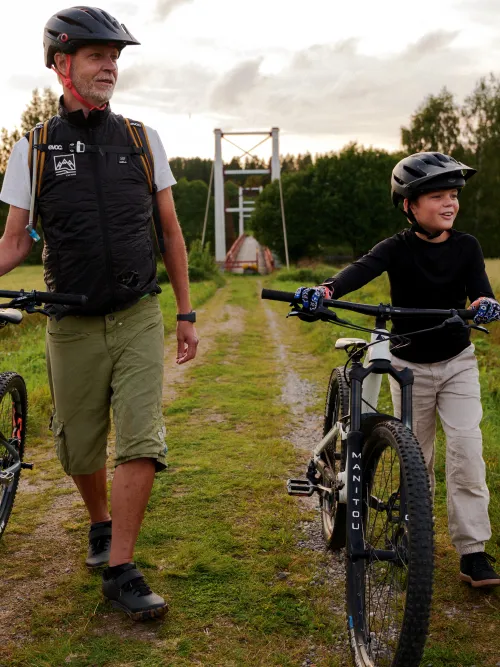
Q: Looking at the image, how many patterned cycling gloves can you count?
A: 2